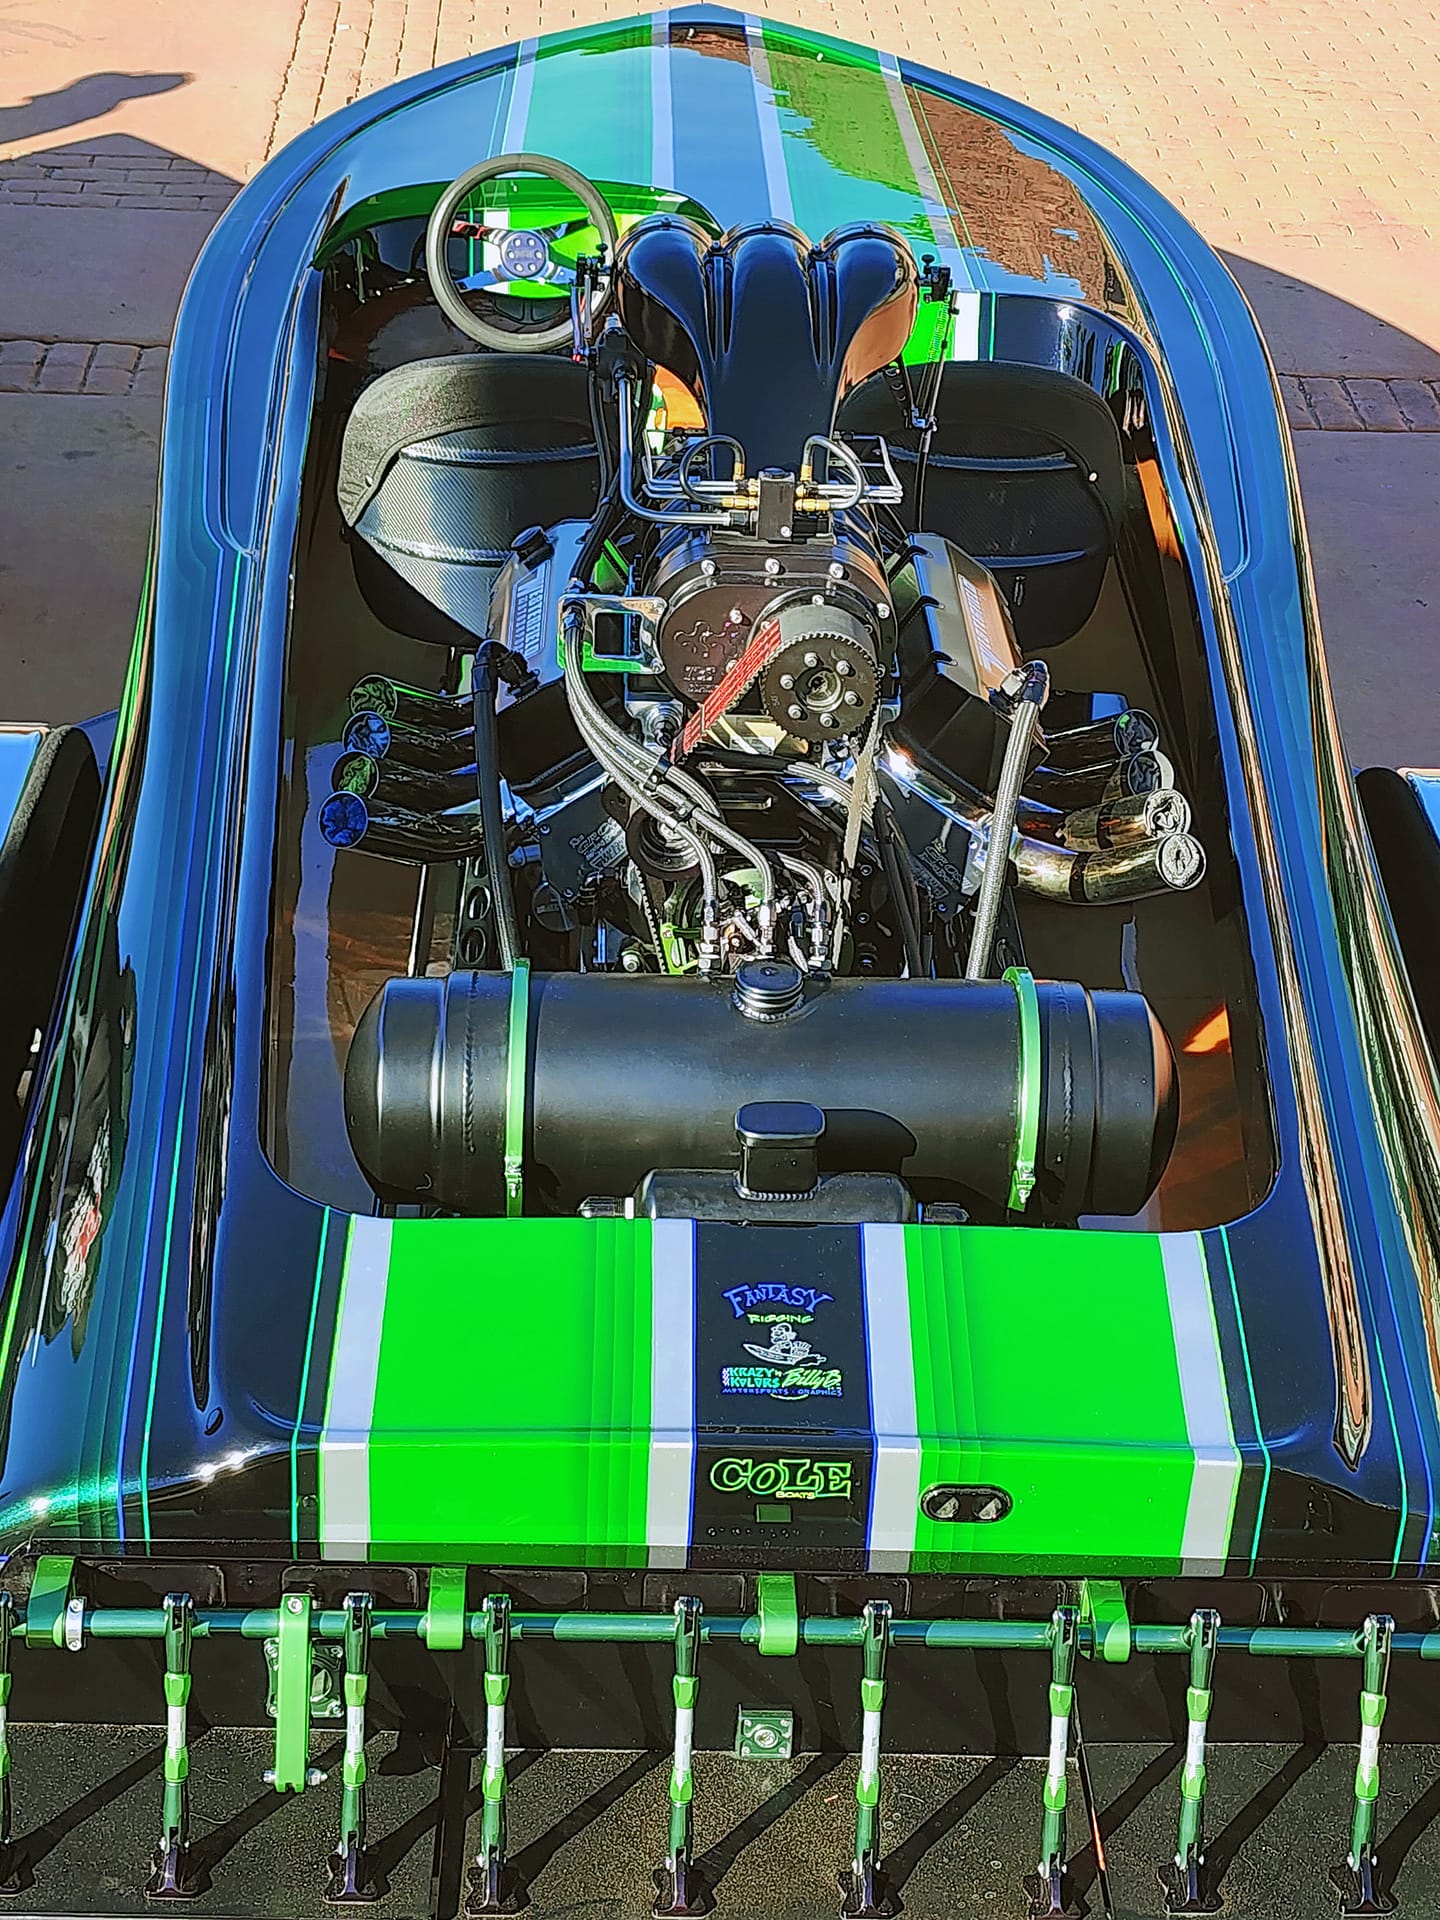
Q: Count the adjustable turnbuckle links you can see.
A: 9